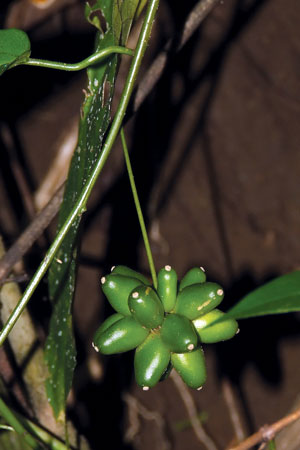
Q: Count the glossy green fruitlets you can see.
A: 12